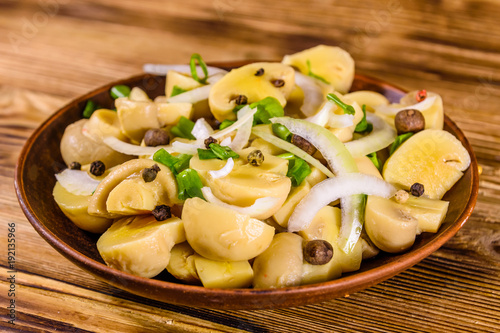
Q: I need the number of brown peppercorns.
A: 4